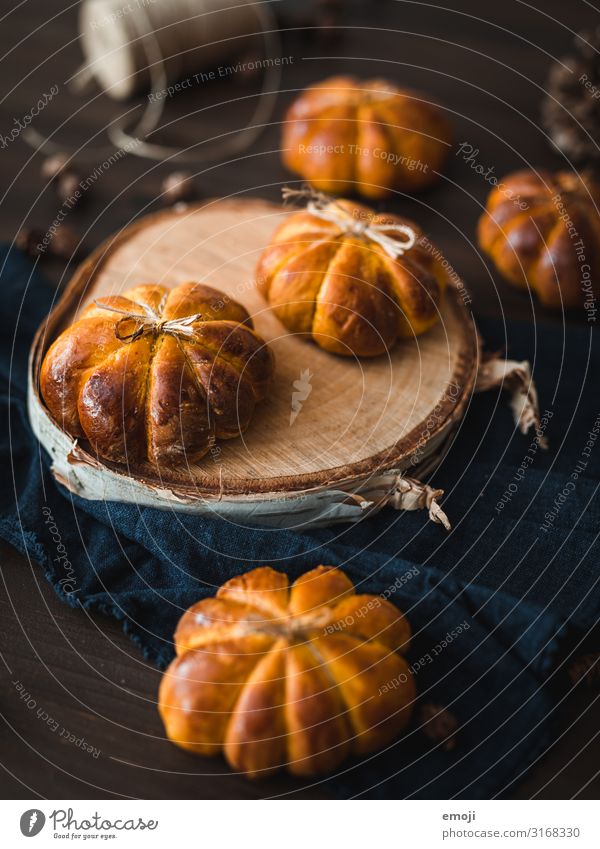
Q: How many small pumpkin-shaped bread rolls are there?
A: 5